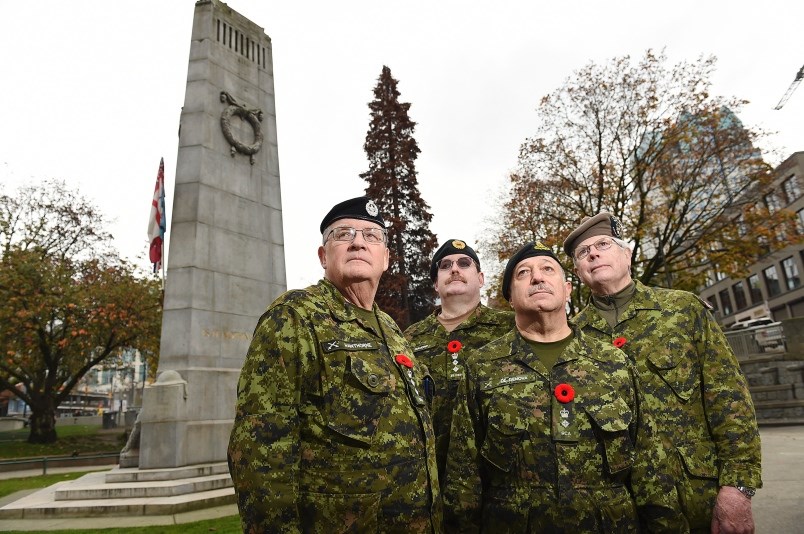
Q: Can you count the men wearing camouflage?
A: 4